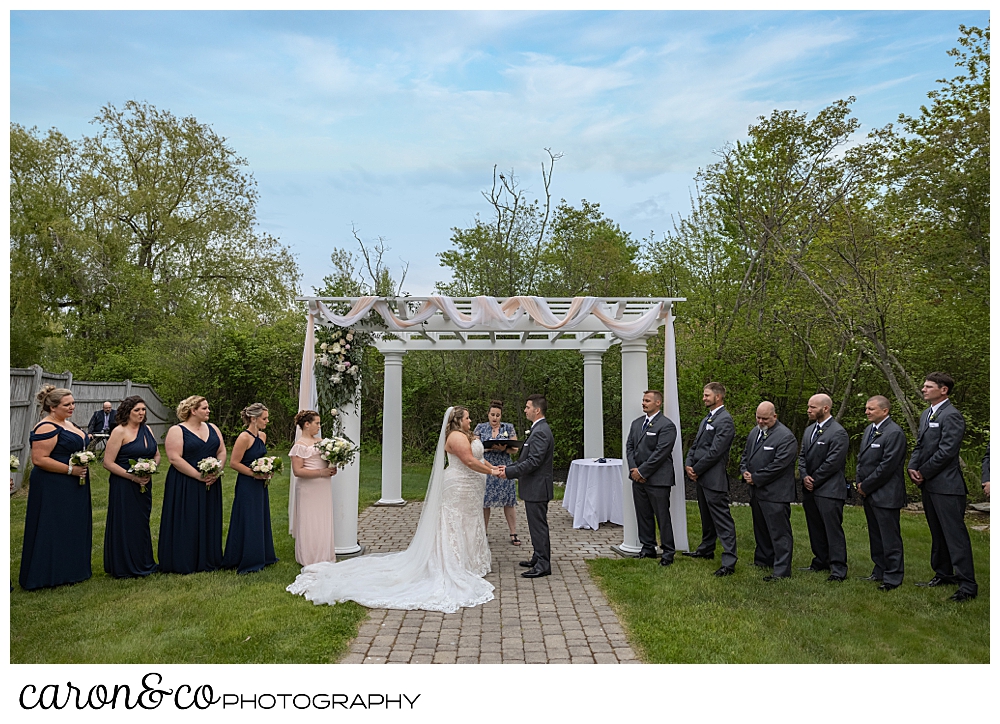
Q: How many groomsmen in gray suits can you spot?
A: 6